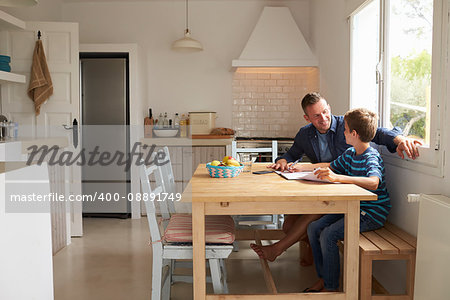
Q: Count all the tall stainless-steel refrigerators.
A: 1